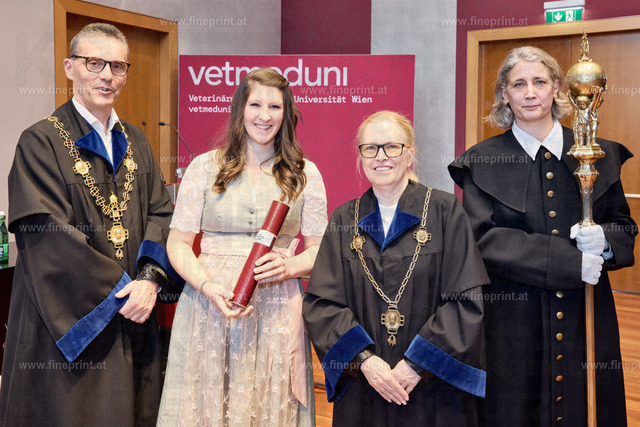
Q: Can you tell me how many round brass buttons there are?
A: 12